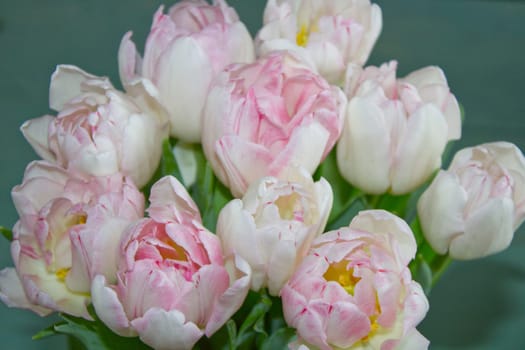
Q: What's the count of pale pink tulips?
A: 10